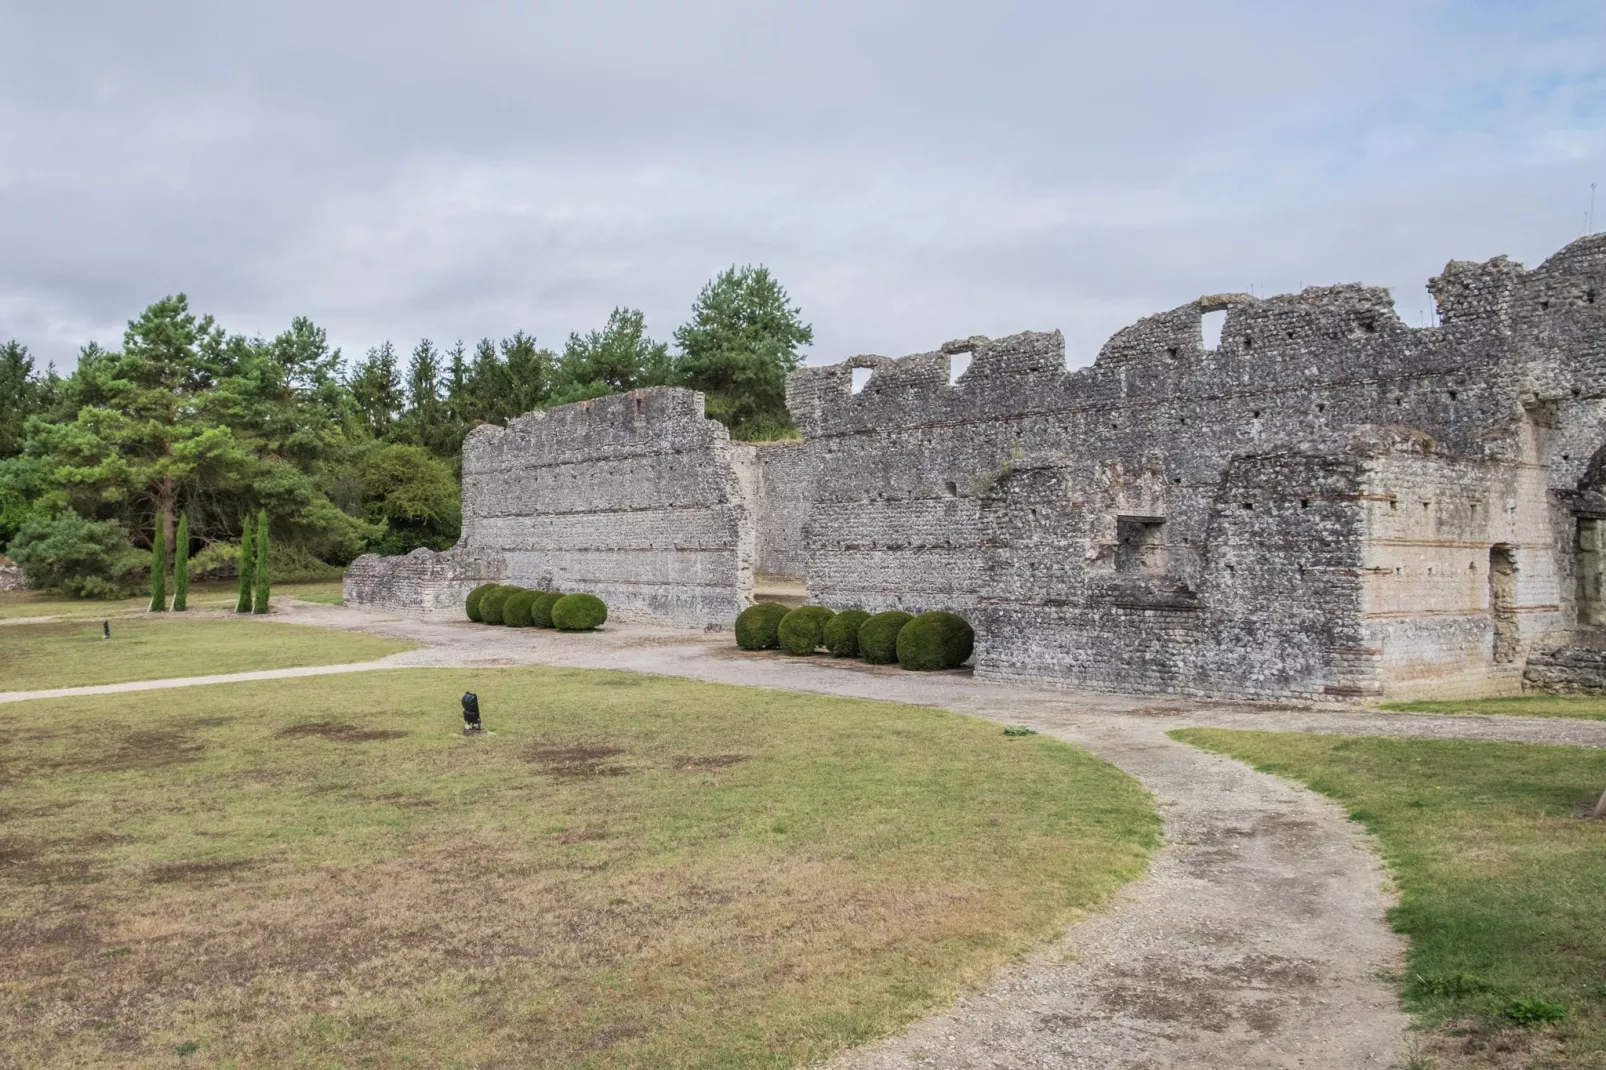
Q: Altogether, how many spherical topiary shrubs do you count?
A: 10